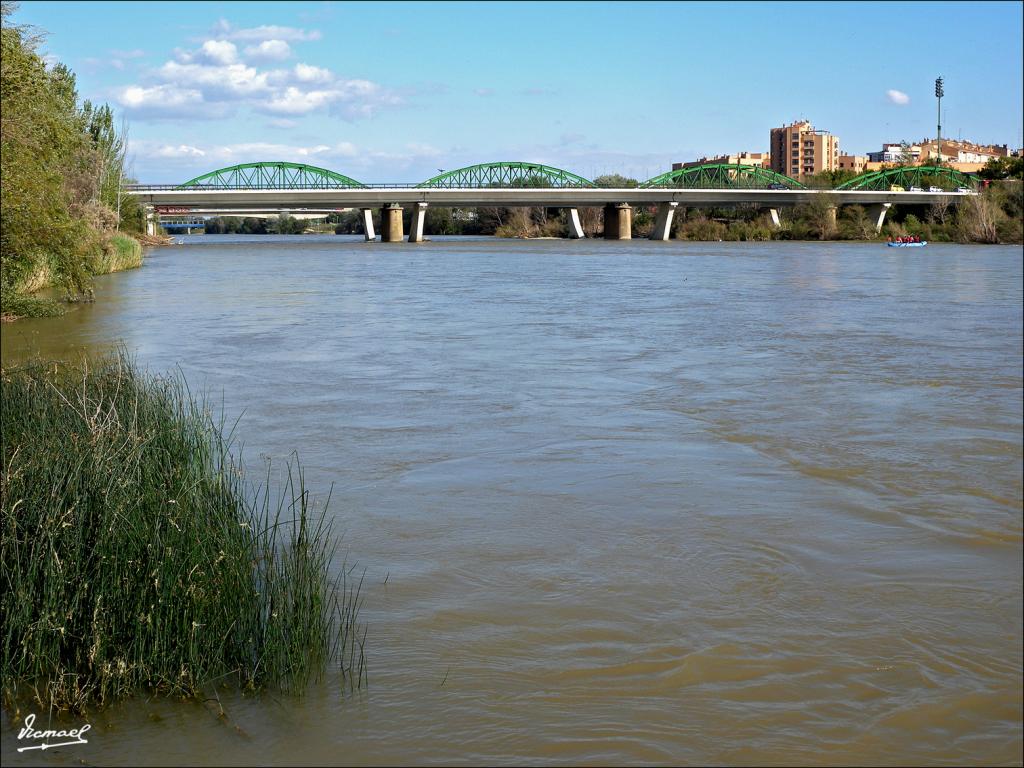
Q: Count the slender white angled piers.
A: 6